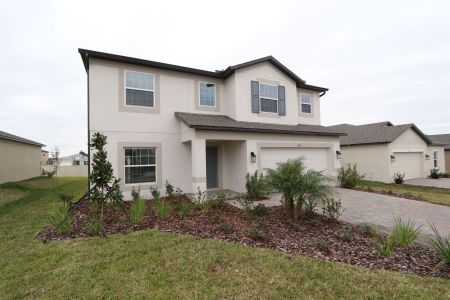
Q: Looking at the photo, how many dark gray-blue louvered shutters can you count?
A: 2